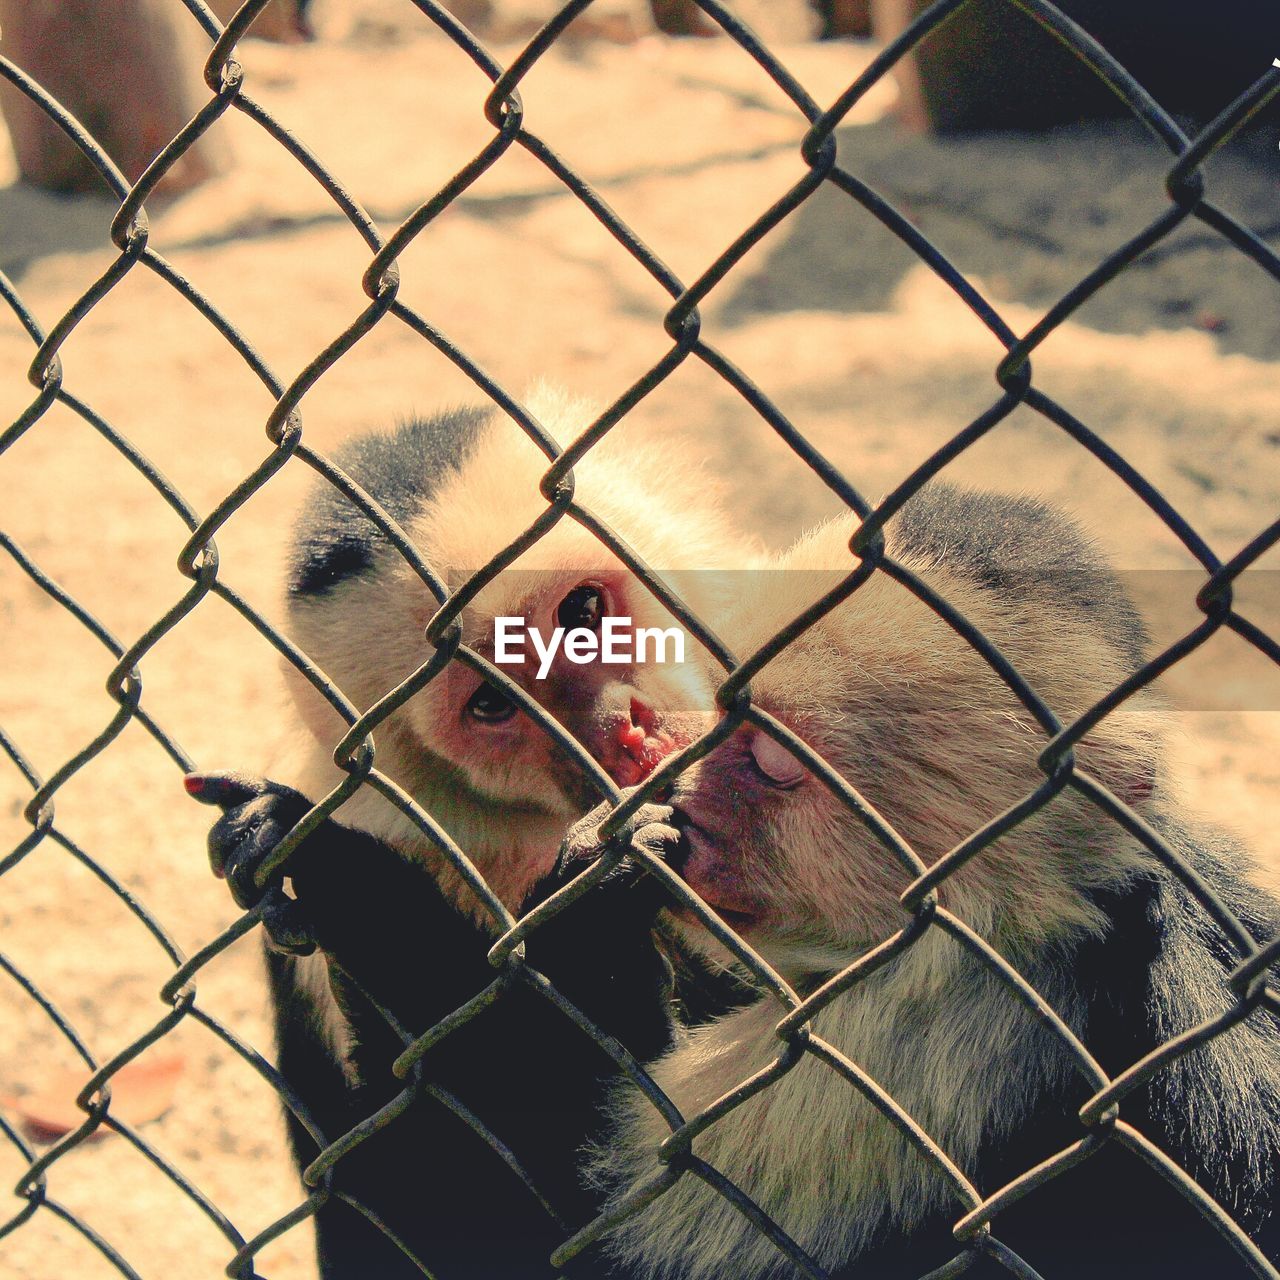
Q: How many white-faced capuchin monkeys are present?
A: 2